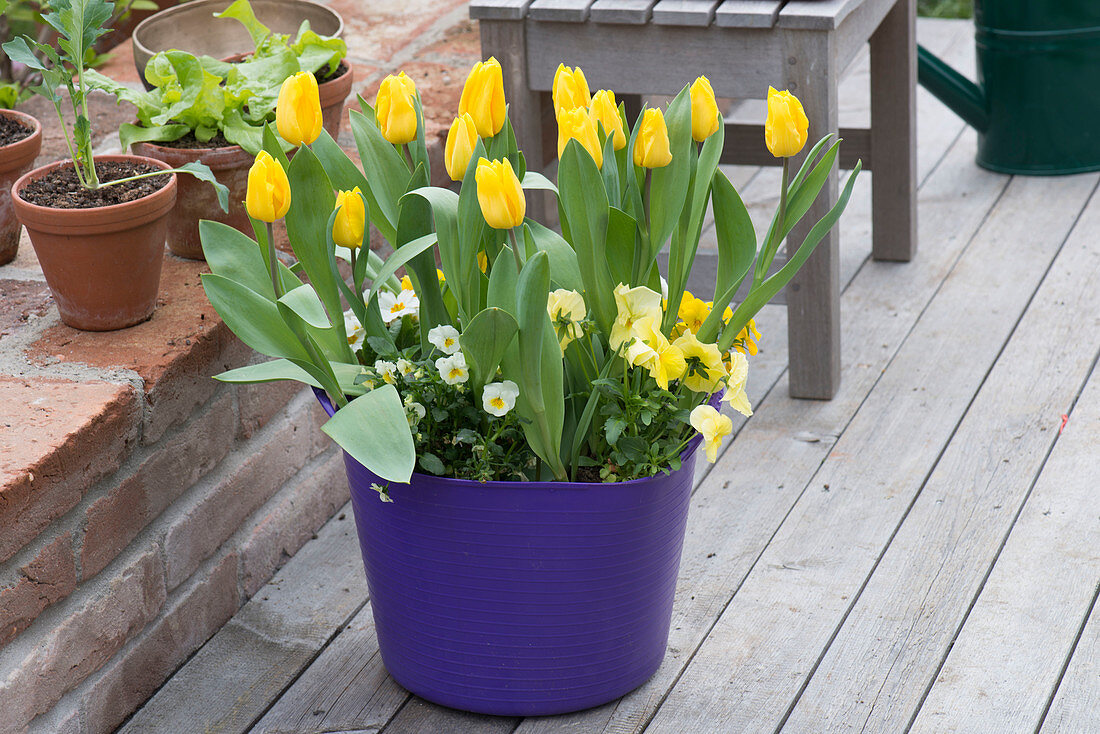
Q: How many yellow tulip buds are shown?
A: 13